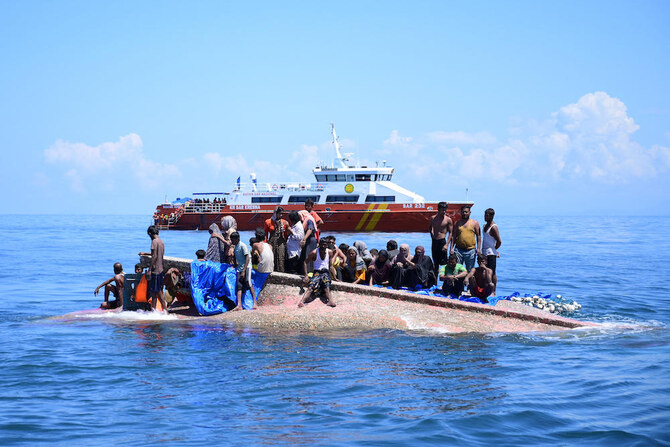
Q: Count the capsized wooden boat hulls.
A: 1